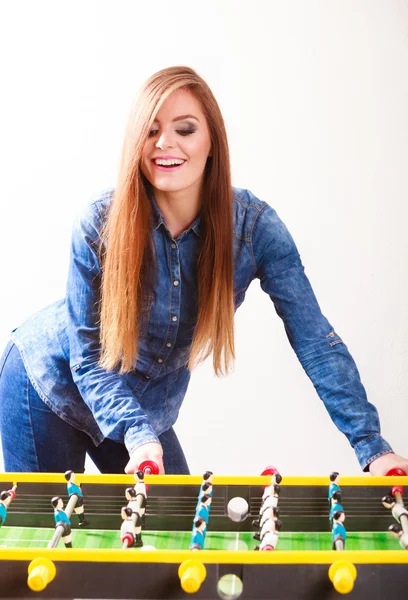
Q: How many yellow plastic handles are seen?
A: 3